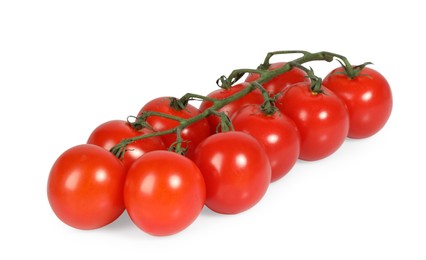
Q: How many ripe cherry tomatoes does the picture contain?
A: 10